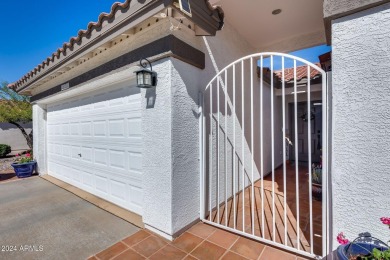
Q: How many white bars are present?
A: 11